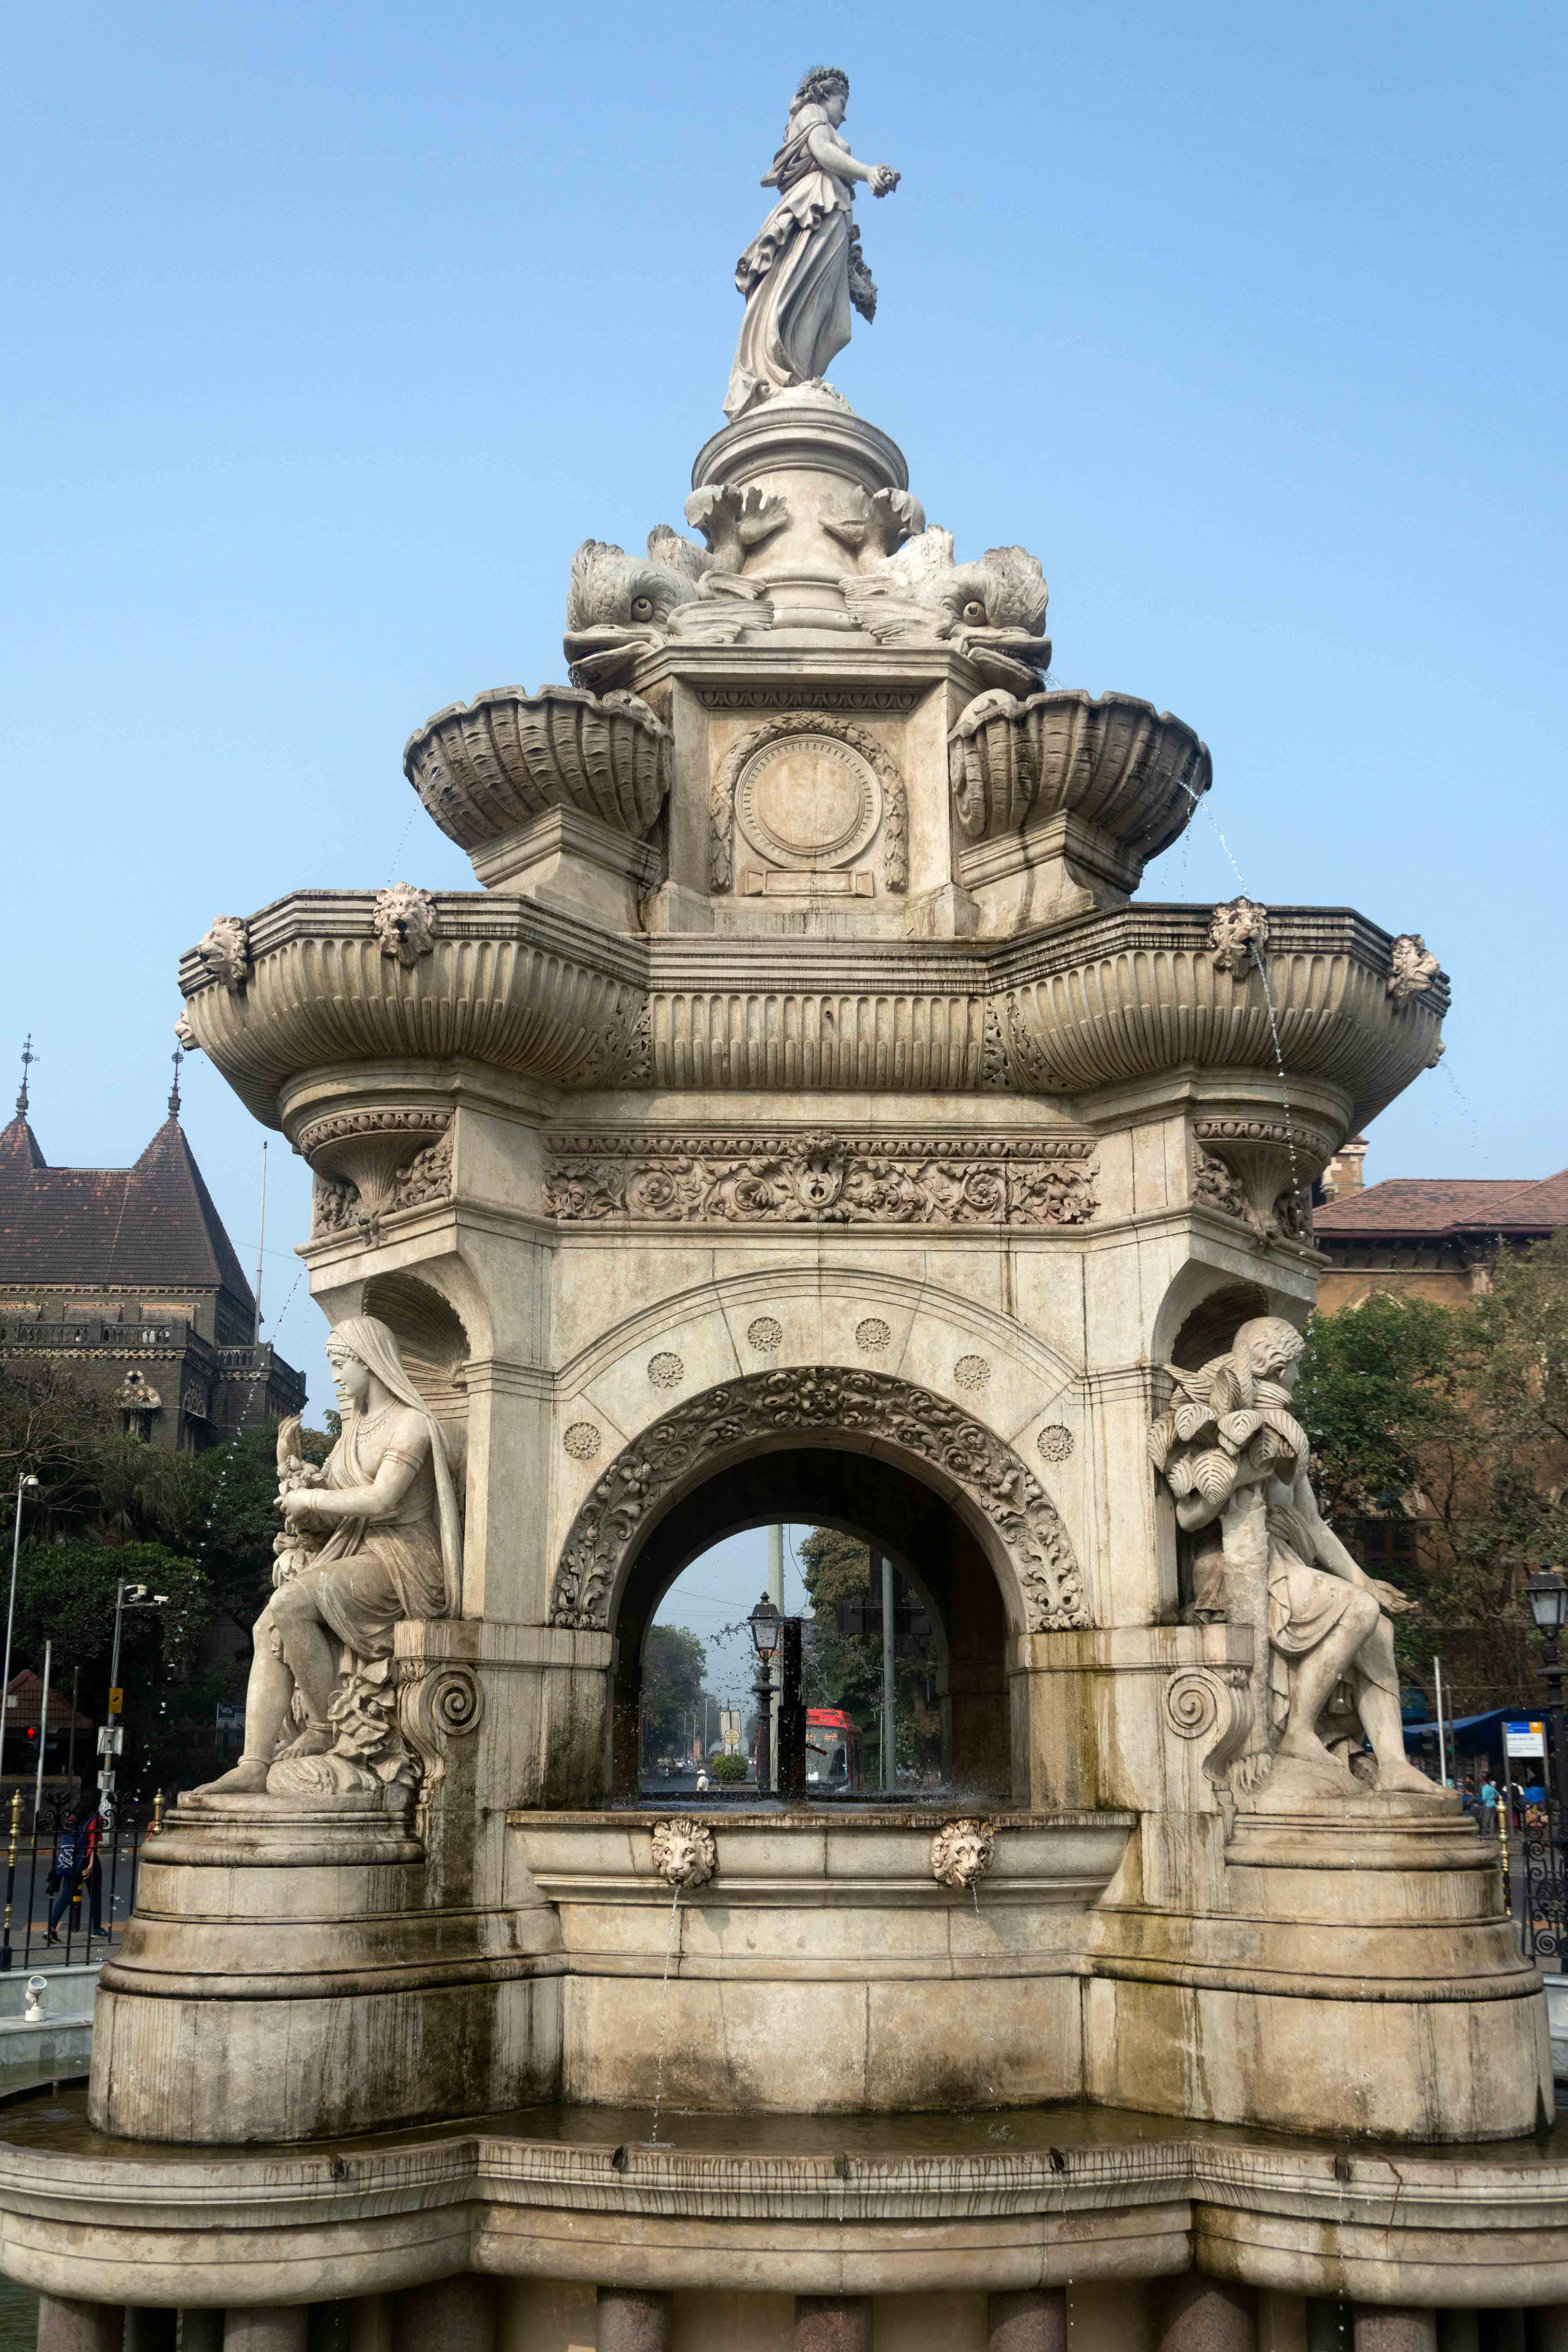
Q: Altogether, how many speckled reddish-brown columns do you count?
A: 9